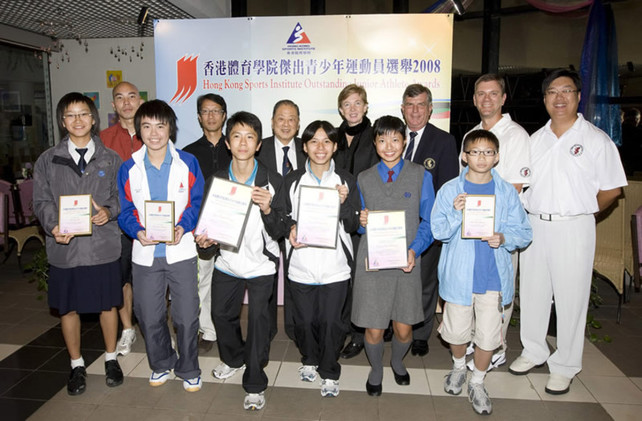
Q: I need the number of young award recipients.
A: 6